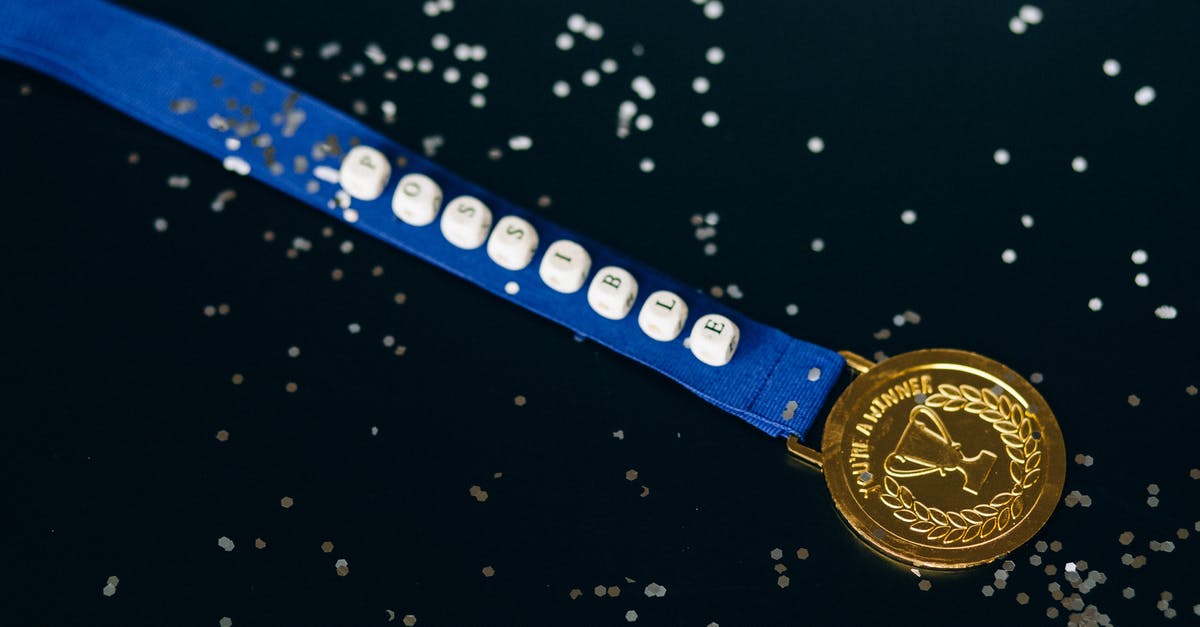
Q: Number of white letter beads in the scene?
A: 8